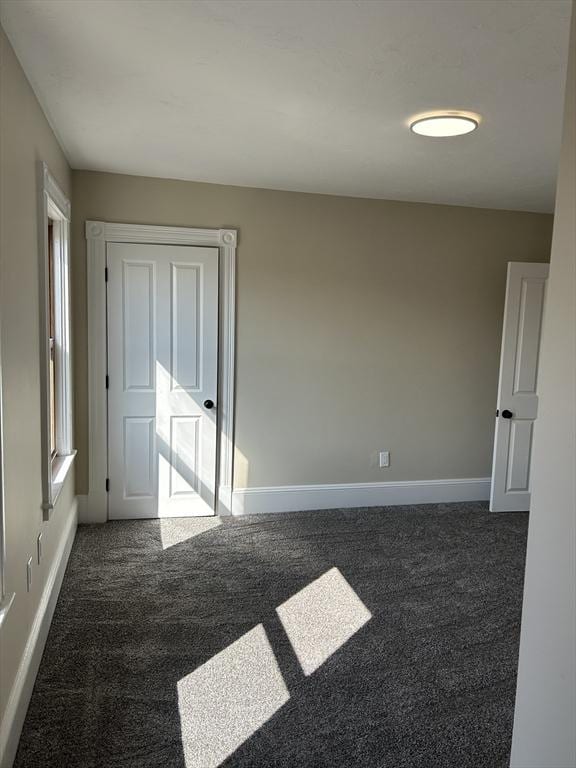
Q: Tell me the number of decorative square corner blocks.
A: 2